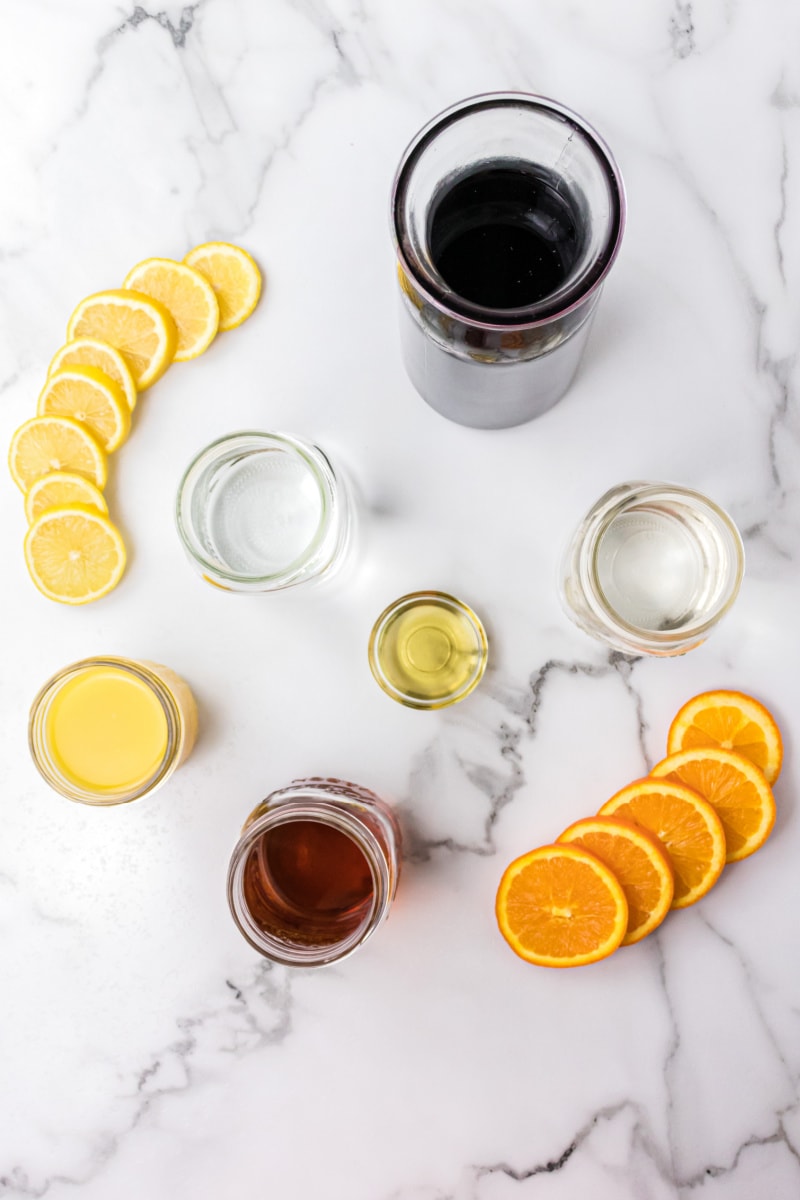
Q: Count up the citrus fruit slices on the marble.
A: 13